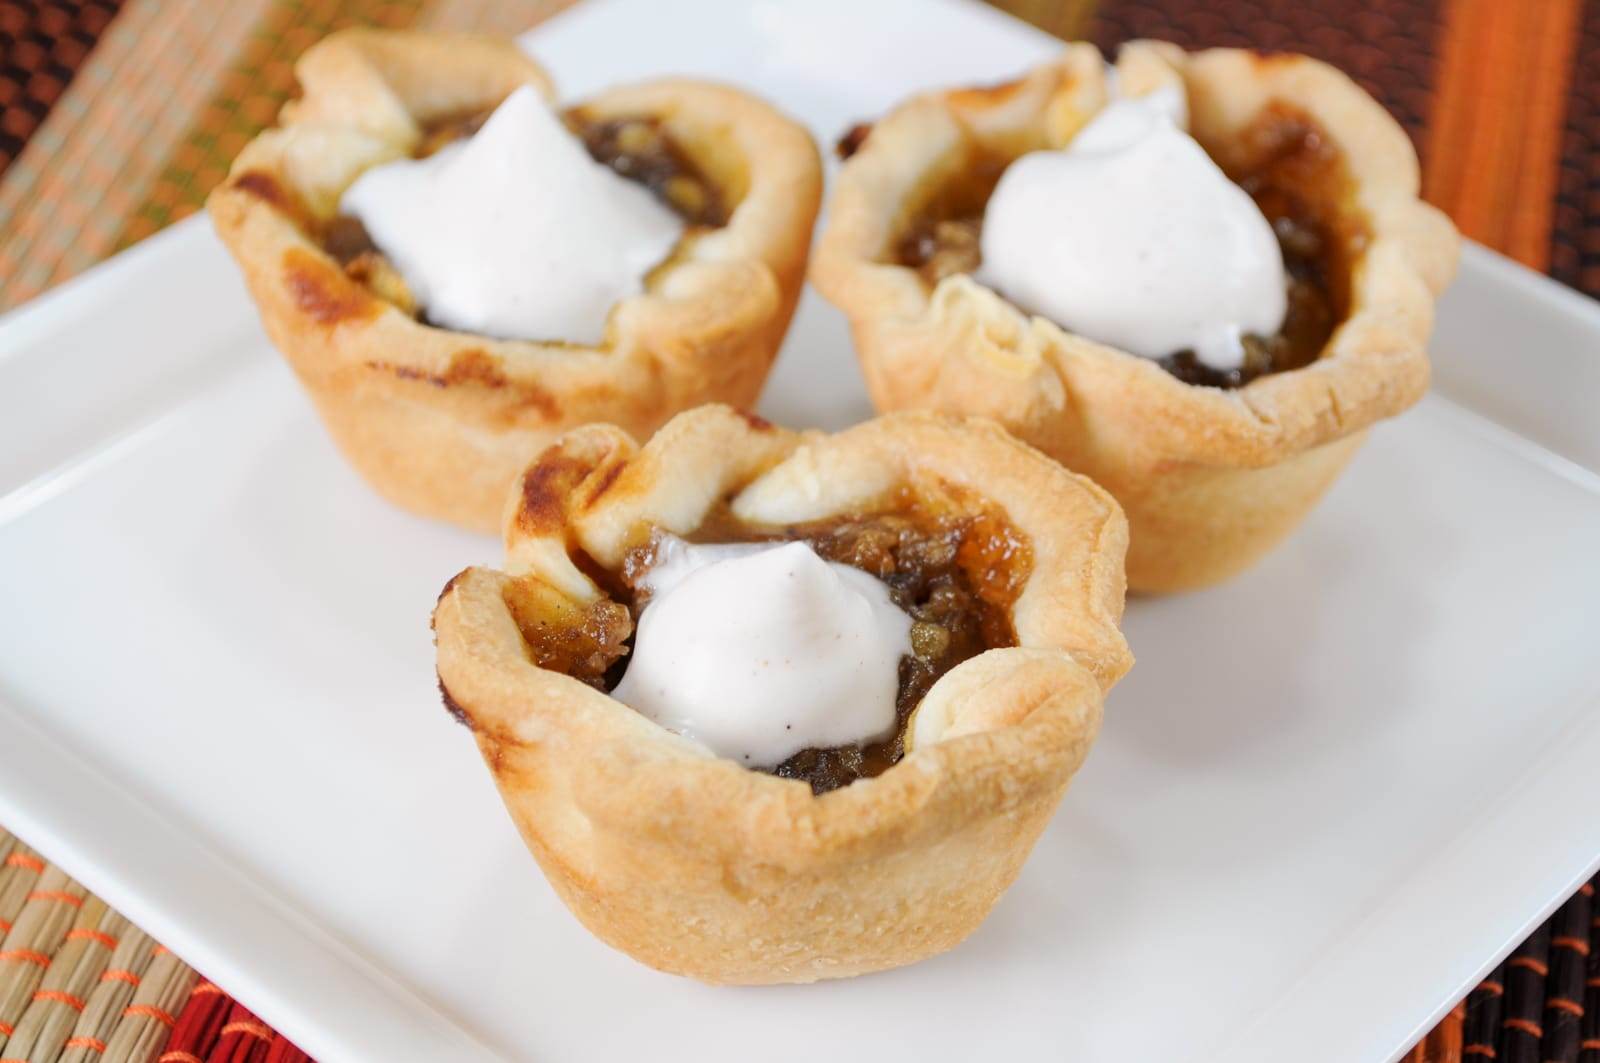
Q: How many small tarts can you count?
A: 3